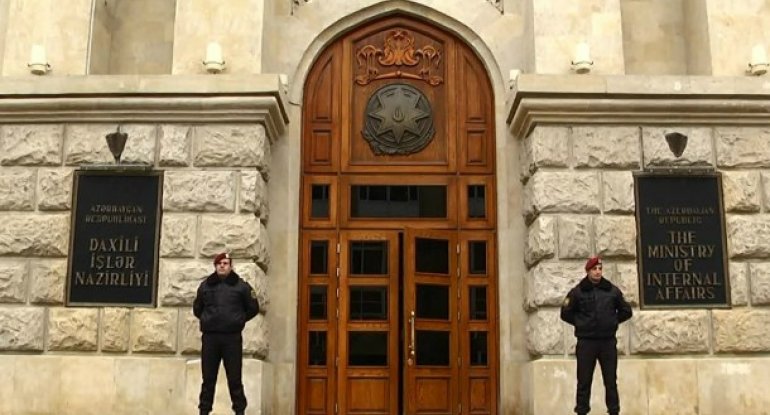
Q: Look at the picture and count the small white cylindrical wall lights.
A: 4